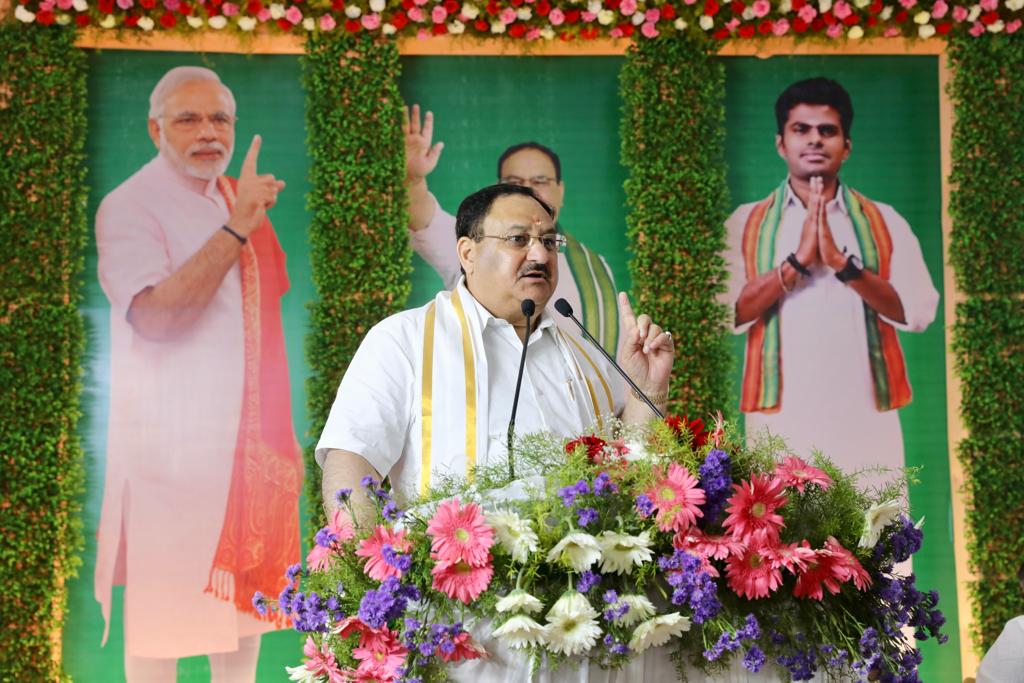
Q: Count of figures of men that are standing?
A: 4